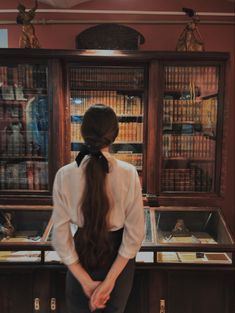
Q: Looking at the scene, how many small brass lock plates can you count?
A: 3